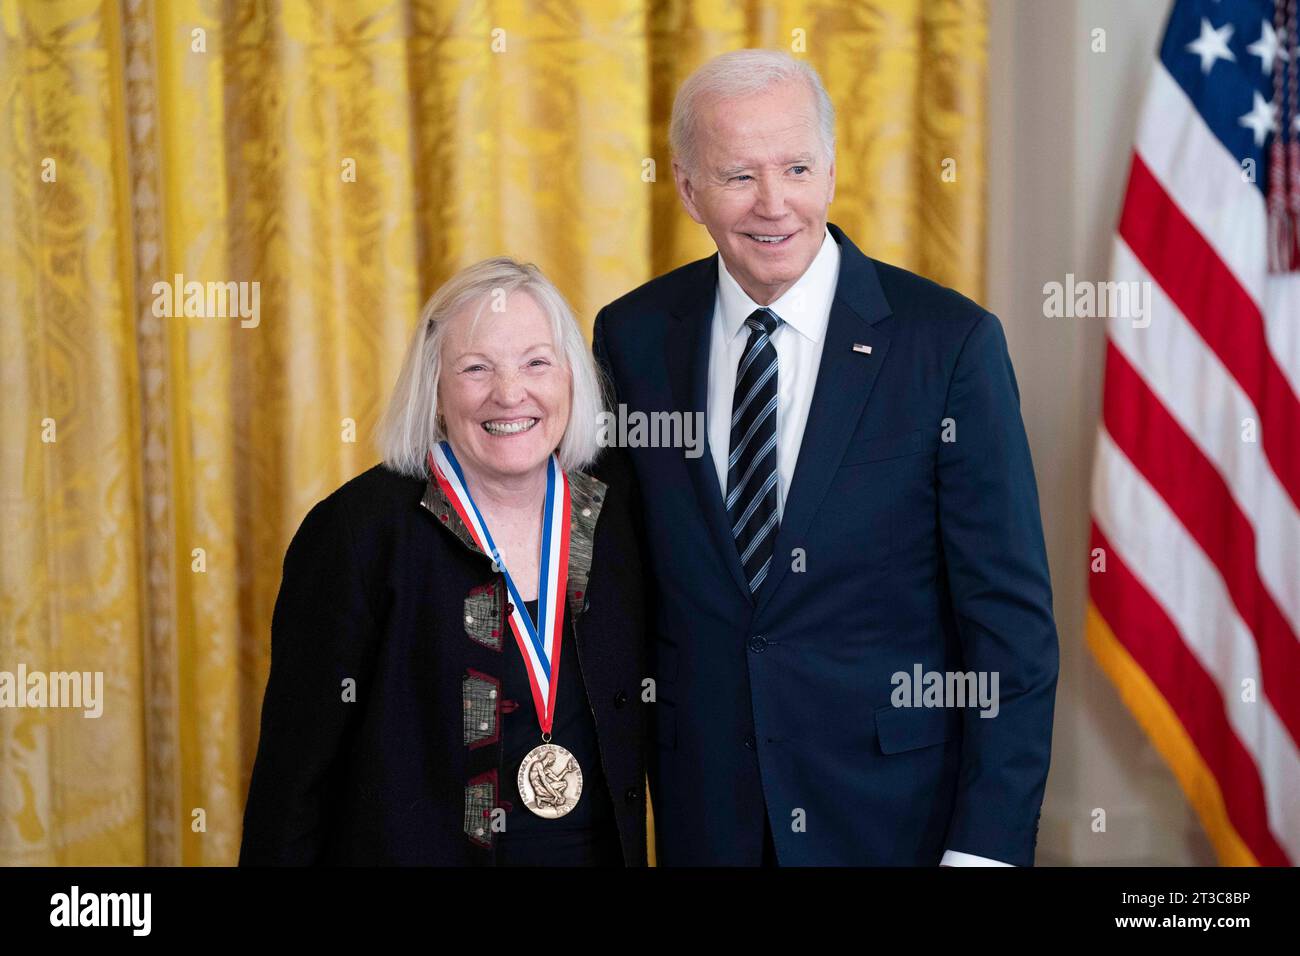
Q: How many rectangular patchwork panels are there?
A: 3